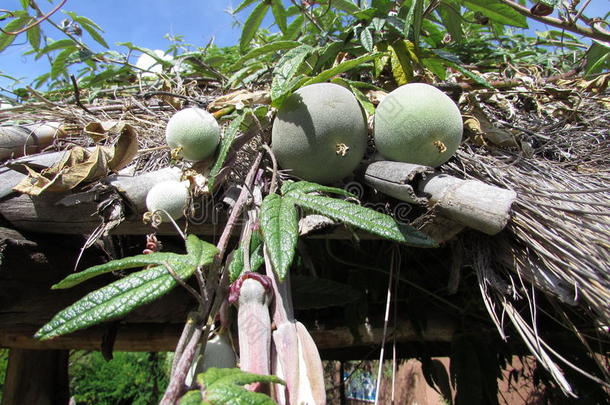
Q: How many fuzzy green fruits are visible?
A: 4